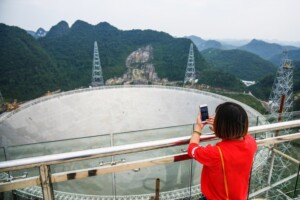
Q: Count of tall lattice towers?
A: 3